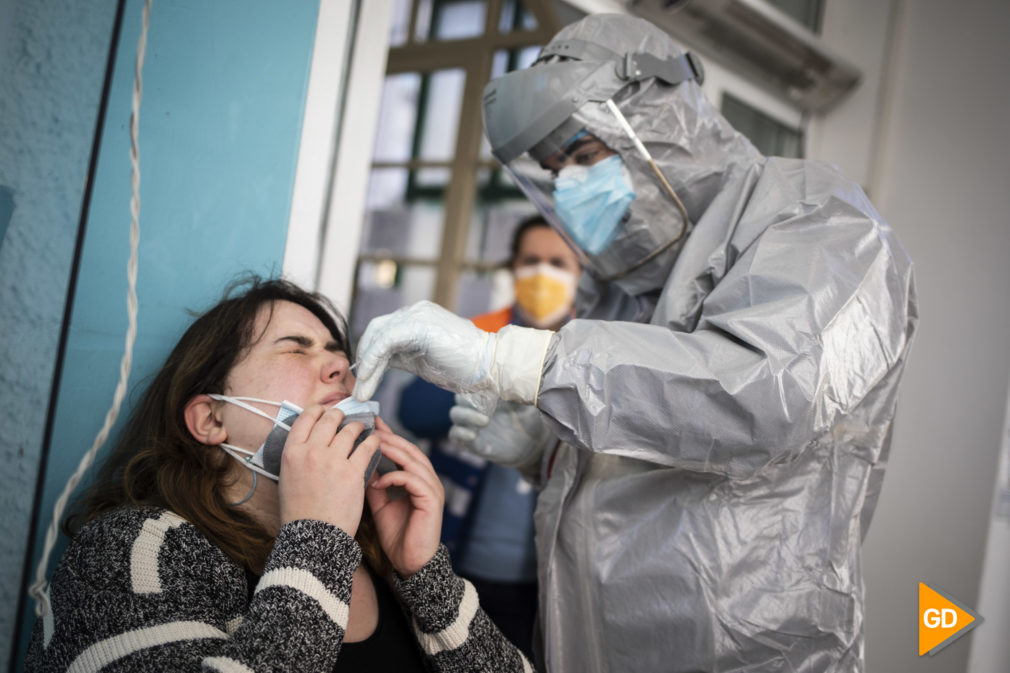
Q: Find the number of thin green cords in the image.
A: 1